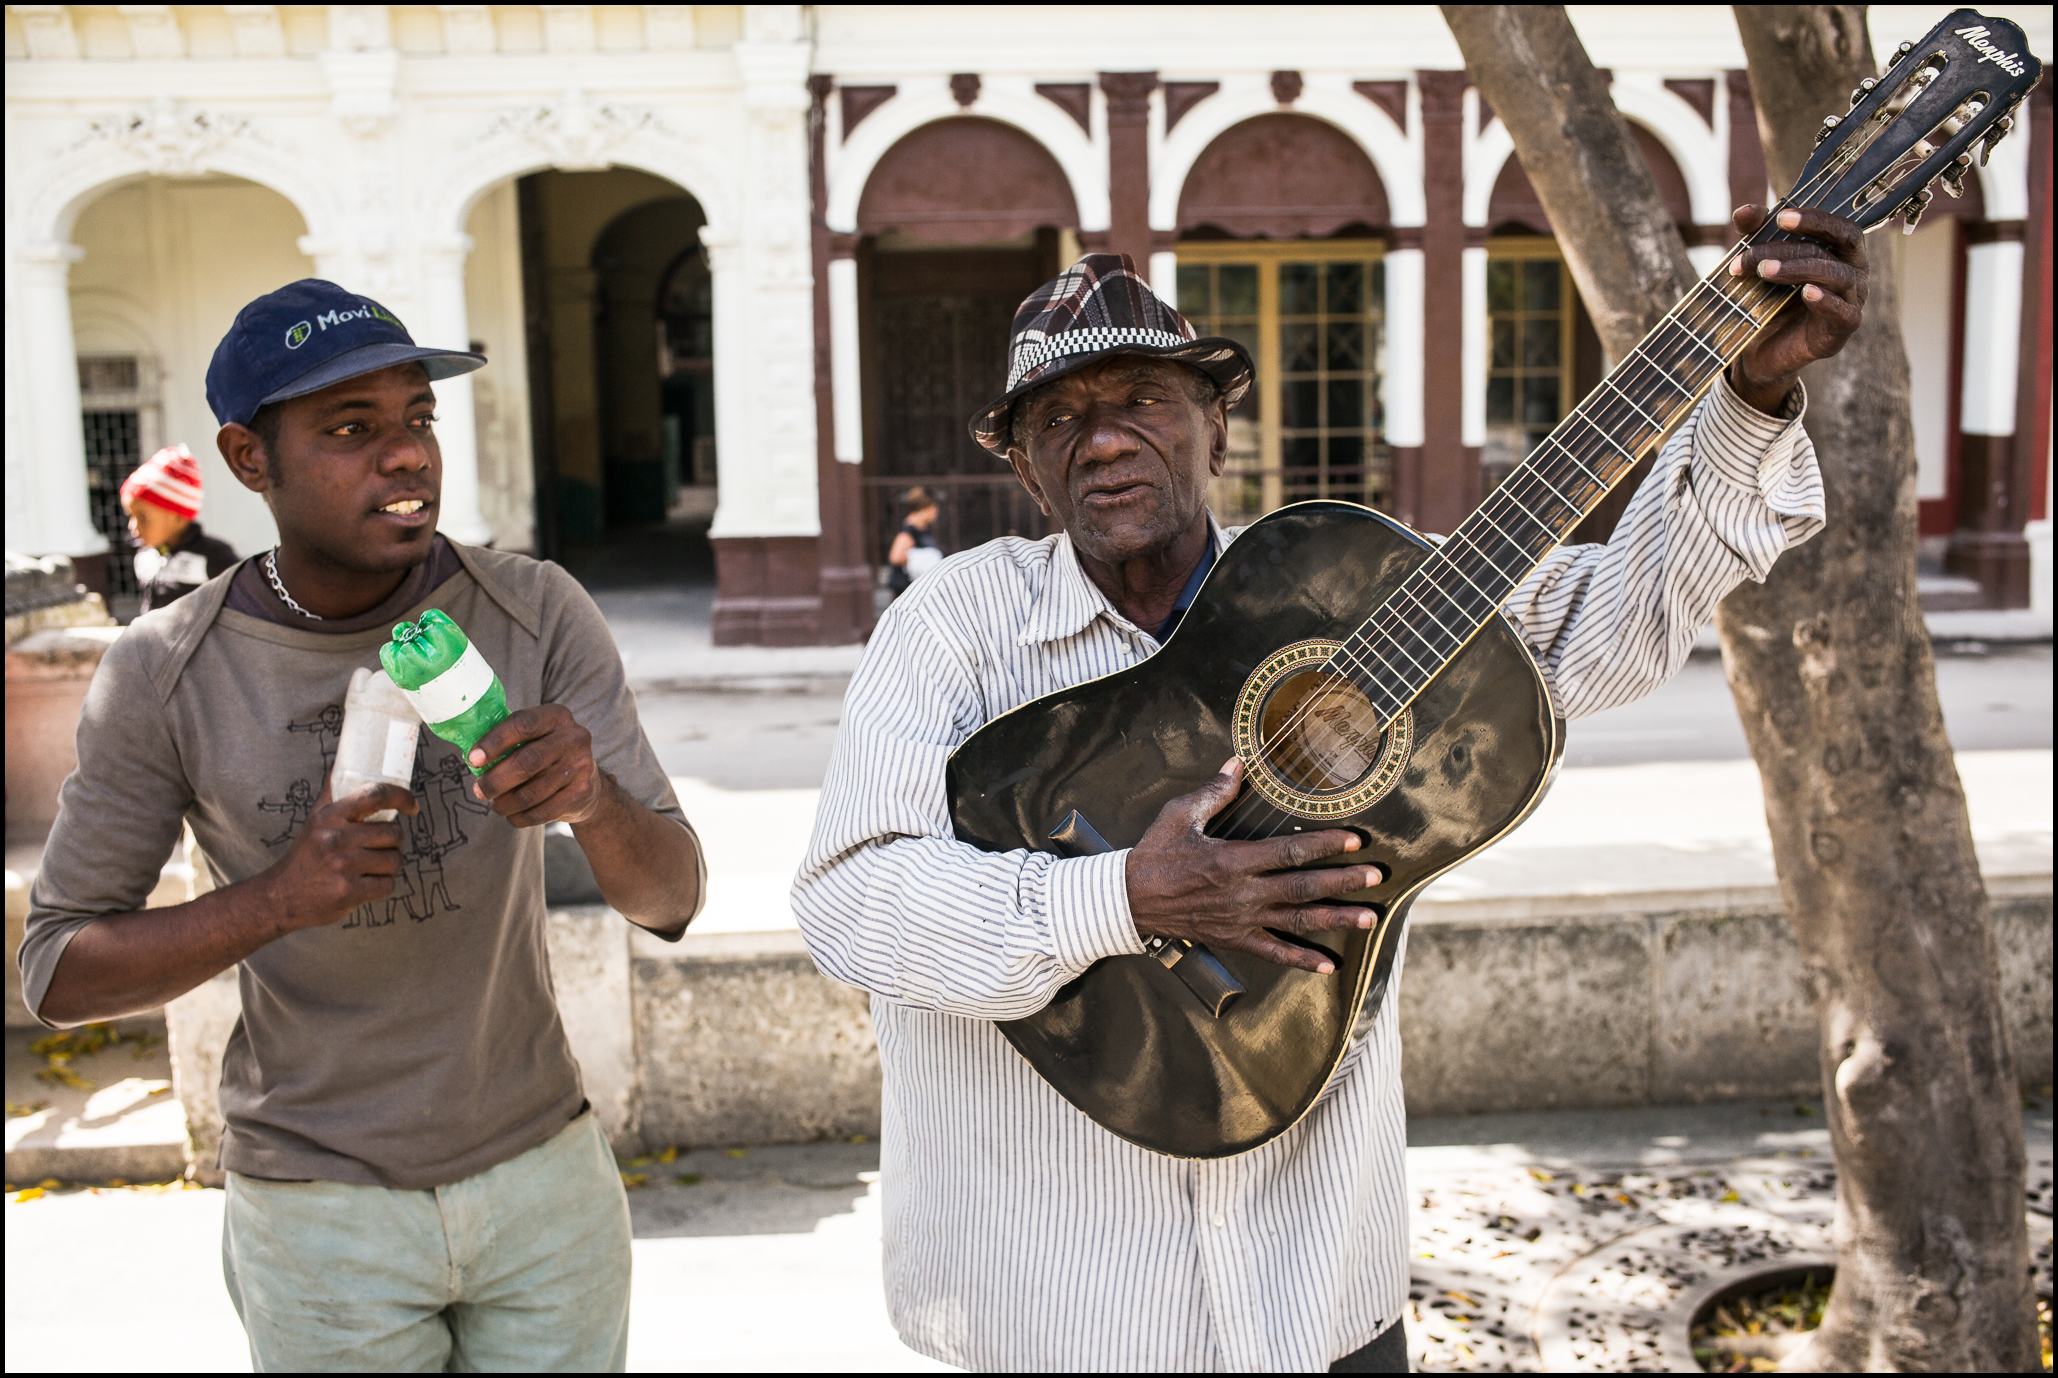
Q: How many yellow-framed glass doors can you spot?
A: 2